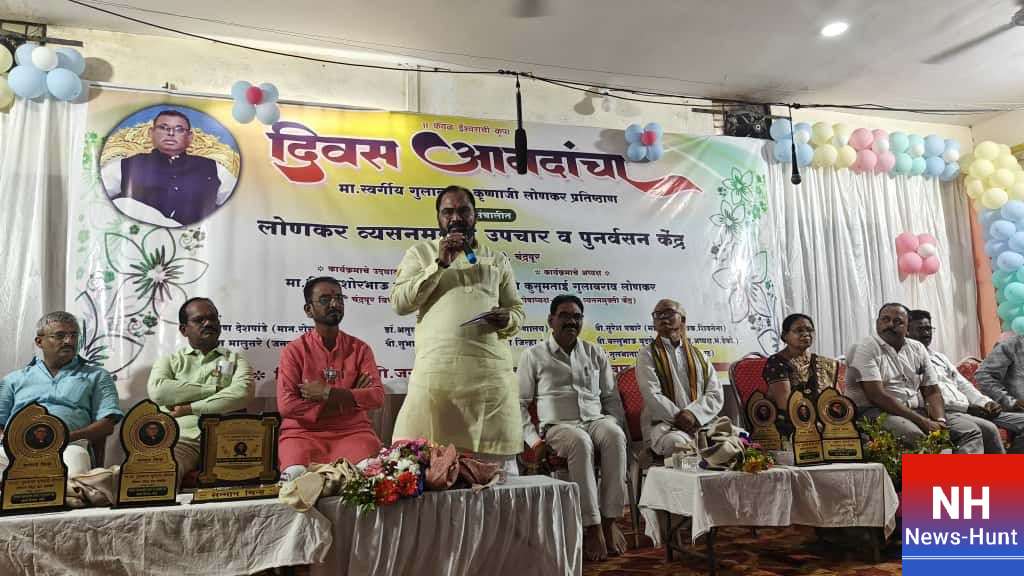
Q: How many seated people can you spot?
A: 9